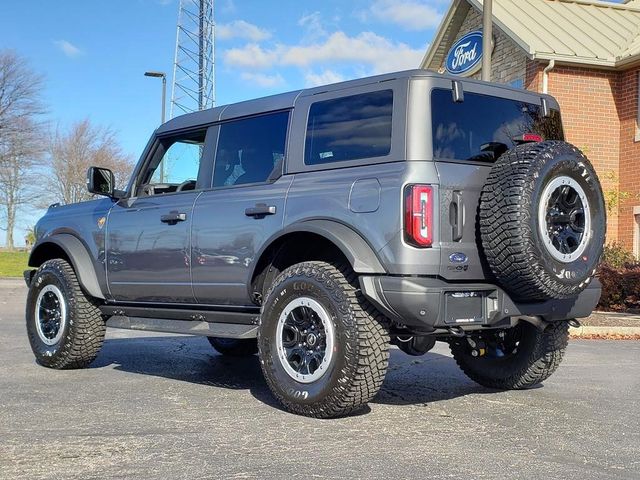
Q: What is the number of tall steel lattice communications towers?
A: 1